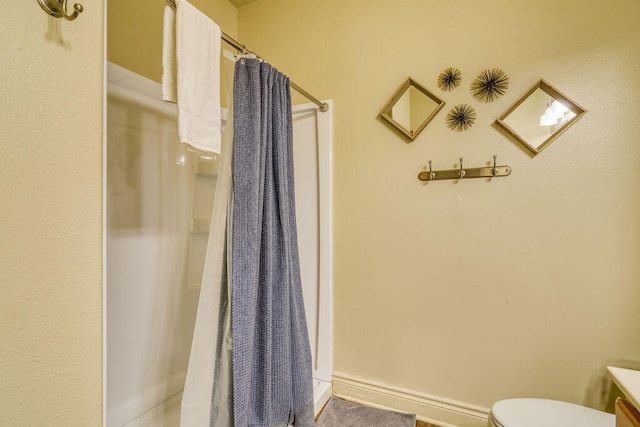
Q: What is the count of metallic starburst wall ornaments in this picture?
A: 3